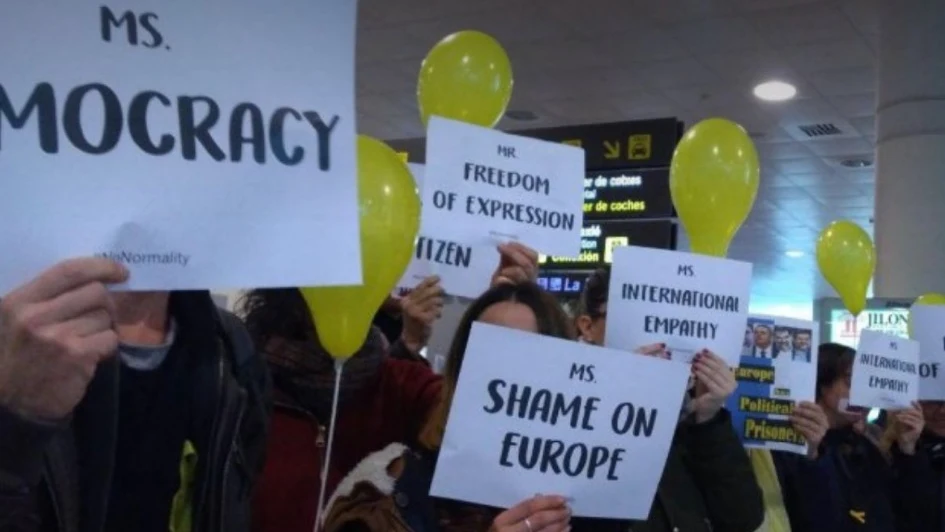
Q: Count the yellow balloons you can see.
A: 5